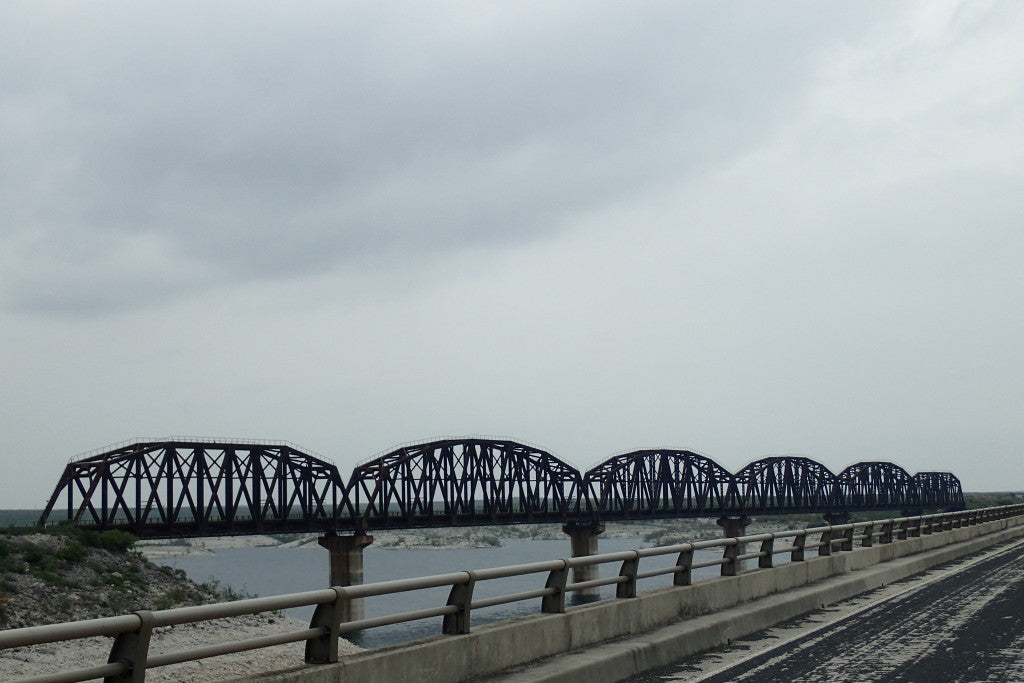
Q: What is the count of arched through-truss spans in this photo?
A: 6